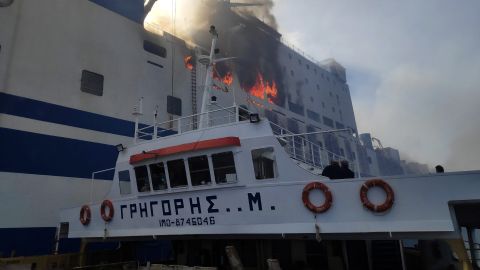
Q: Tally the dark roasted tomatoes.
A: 0